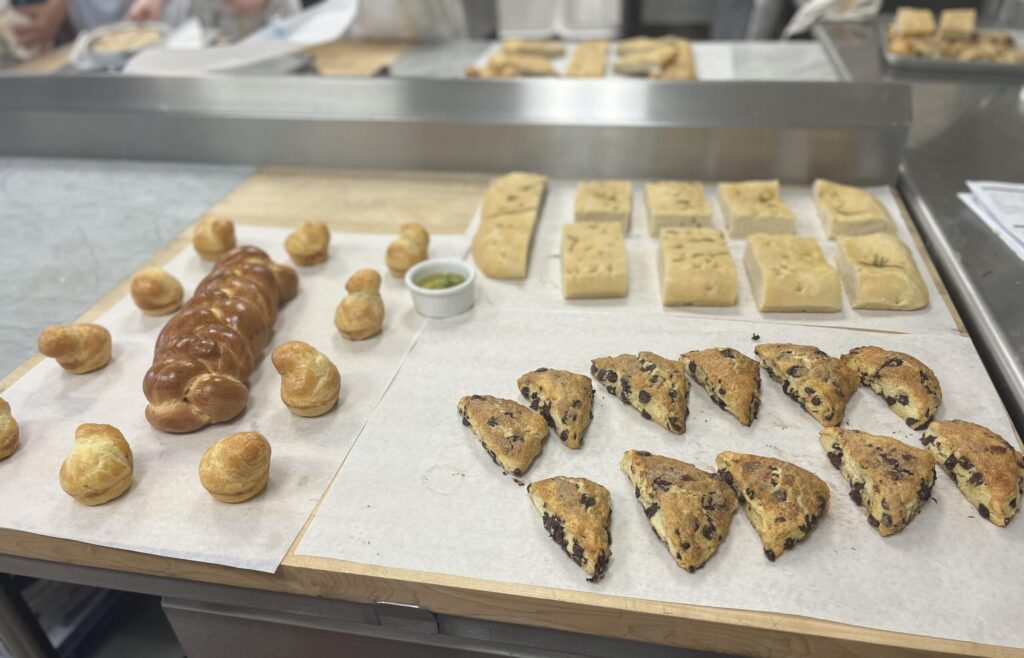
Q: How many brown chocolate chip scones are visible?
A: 11